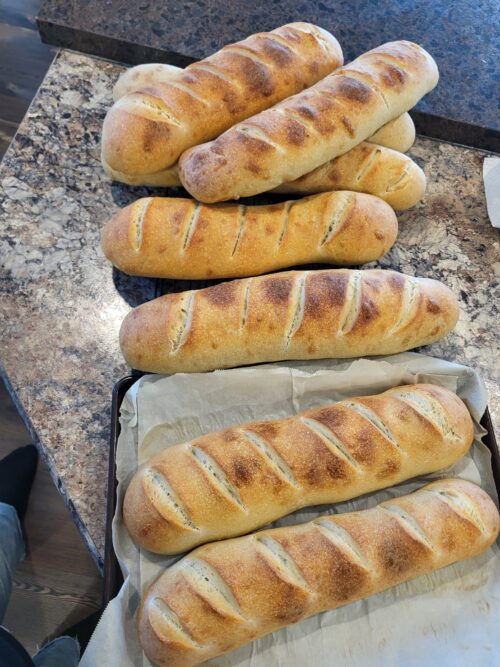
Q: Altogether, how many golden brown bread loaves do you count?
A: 8